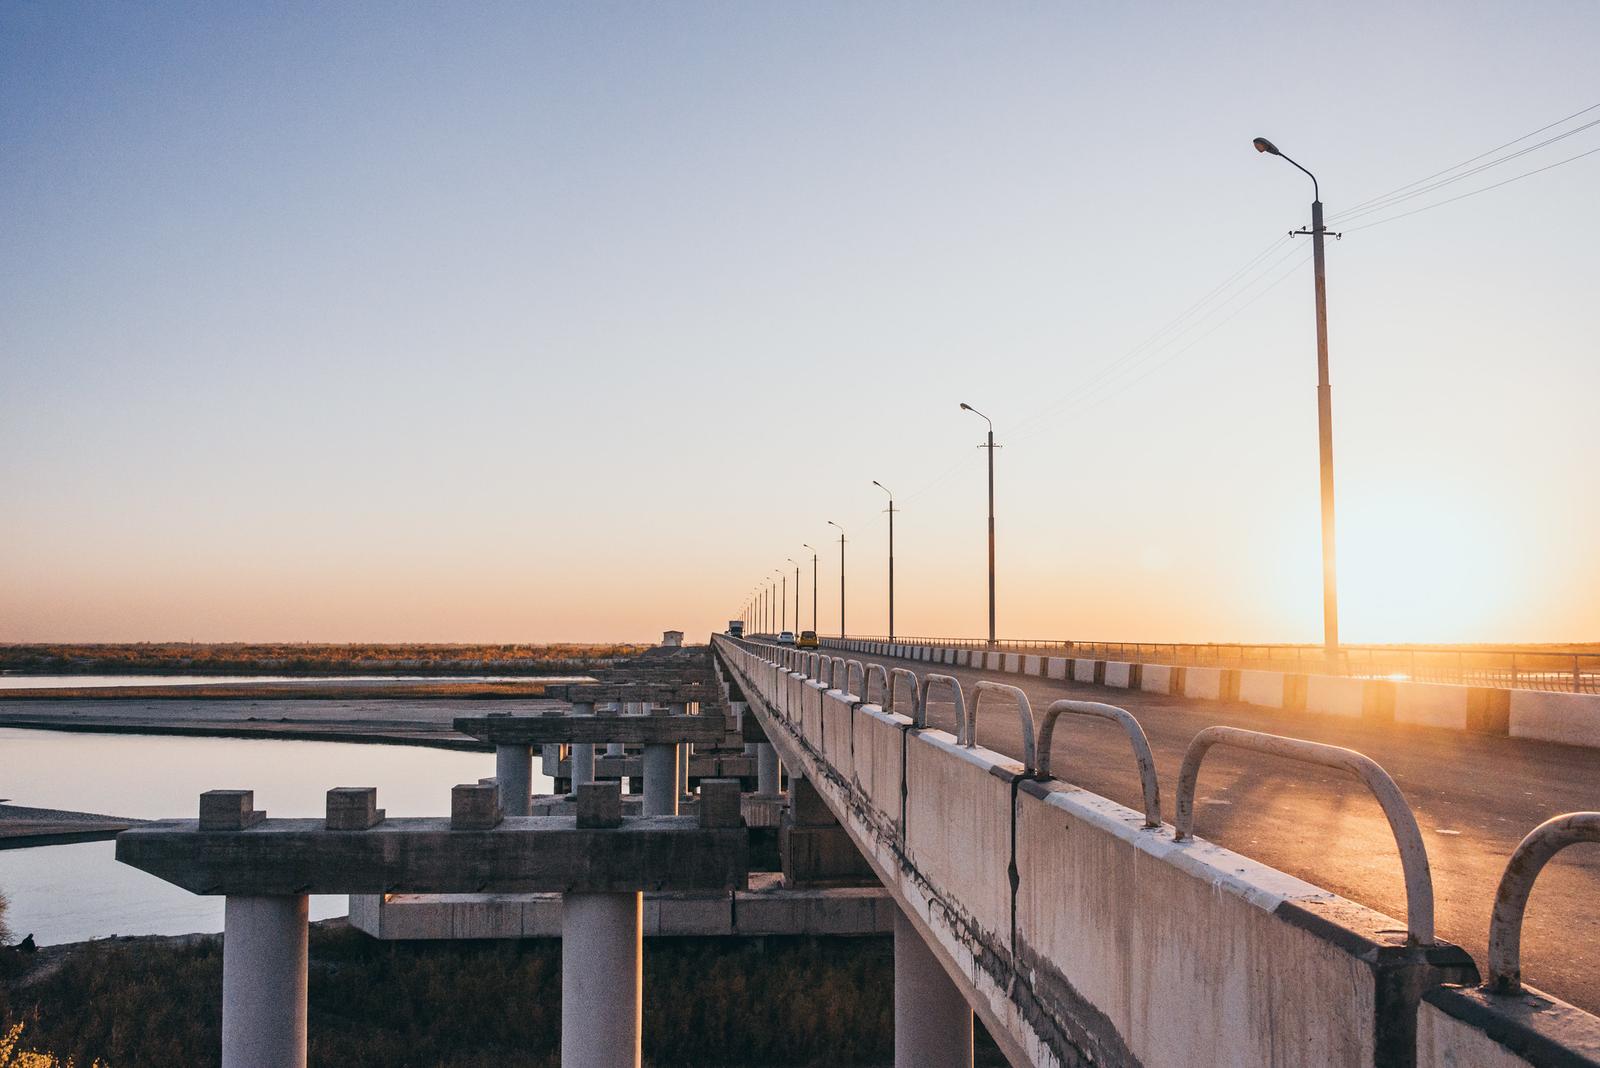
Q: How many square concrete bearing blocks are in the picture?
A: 5